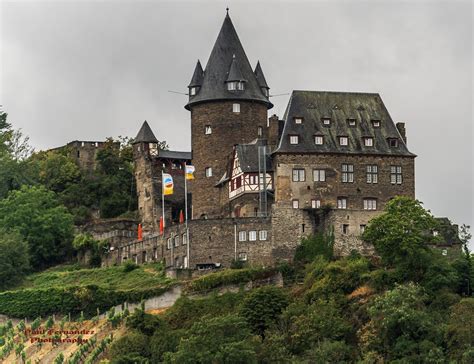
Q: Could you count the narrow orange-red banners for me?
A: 3